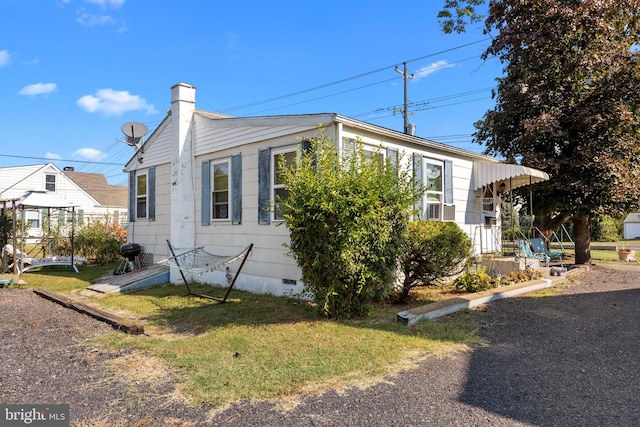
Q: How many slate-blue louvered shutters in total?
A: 10